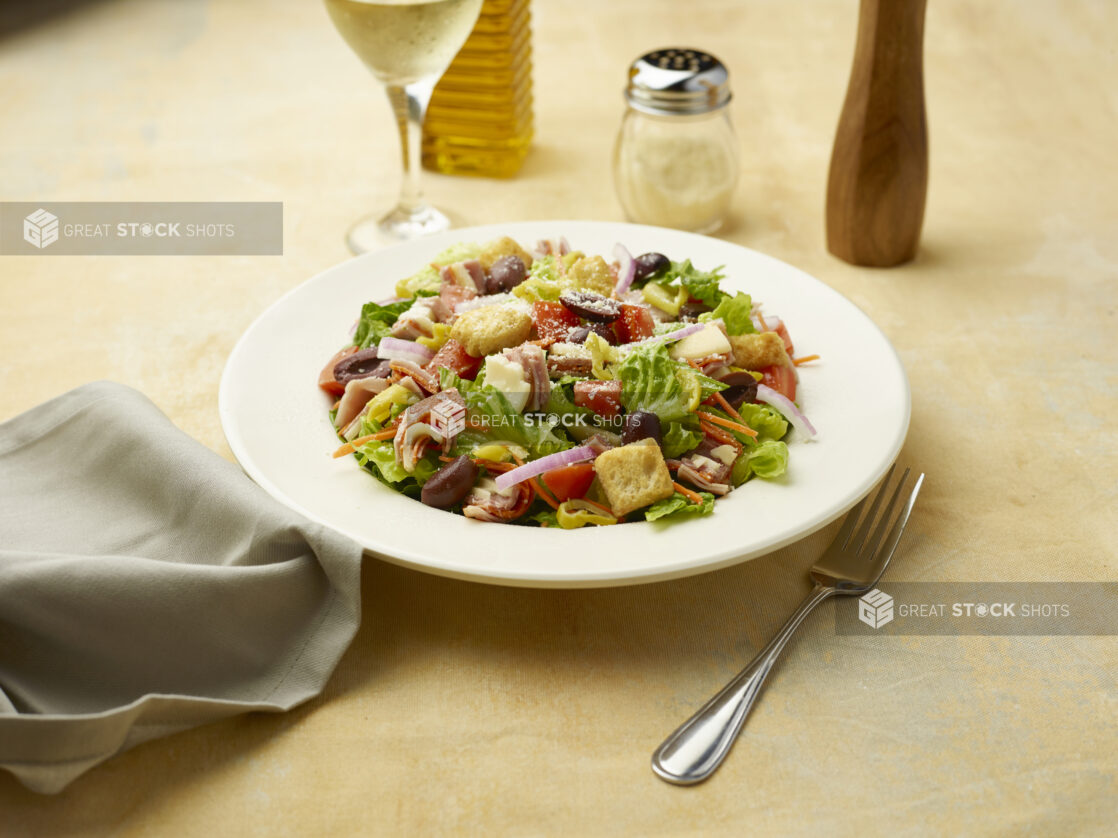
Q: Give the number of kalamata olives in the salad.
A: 9